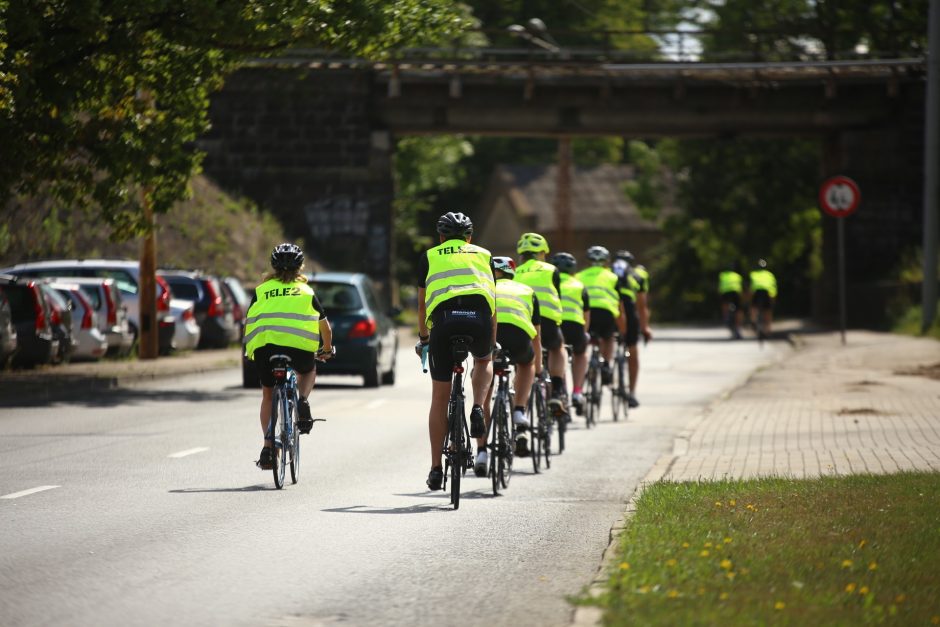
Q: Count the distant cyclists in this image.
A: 2